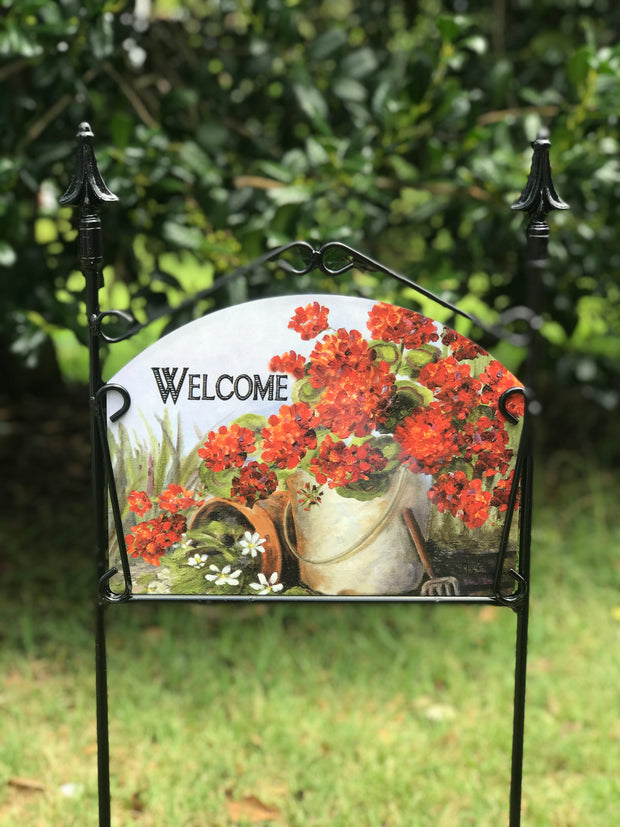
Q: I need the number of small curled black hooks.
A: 4